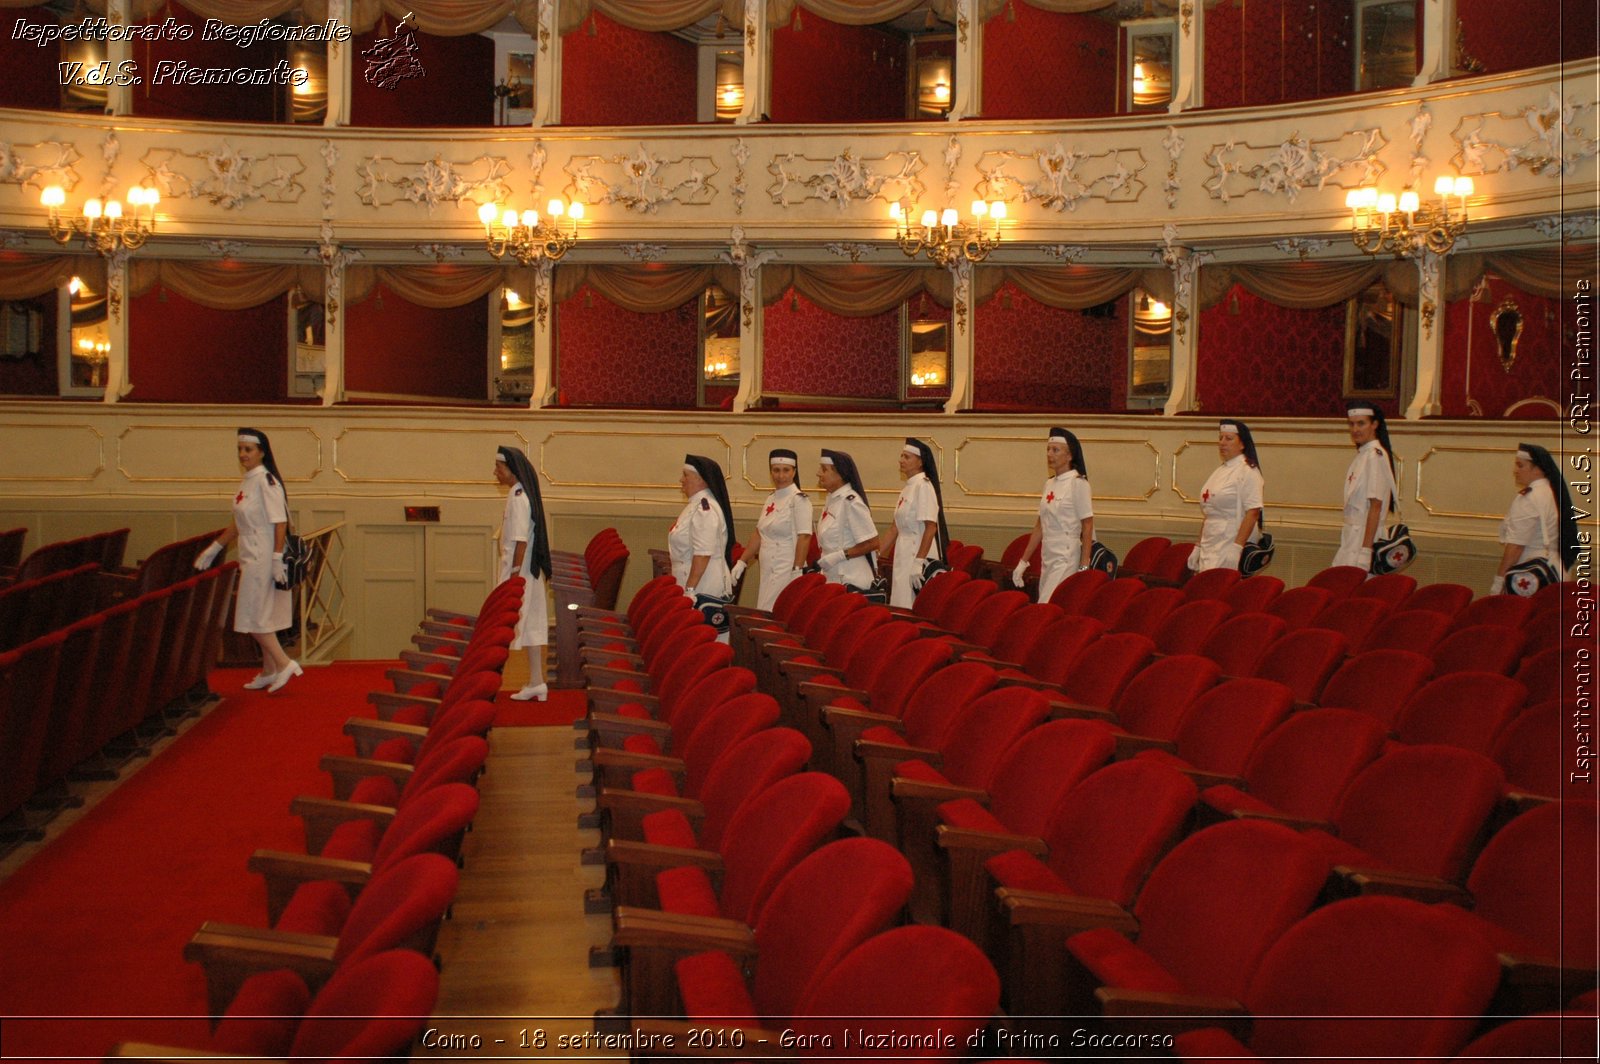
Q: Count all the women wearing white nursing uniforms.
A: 10